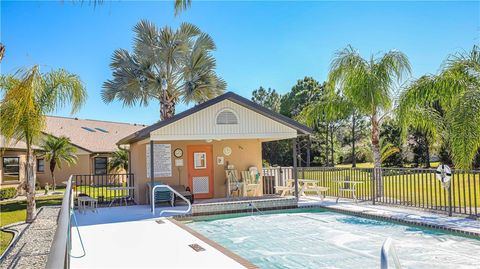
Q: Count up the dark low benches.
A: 1